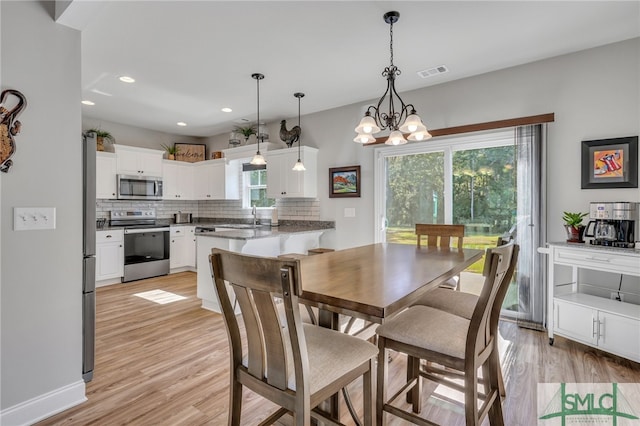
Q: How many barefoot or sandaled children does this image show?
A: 0